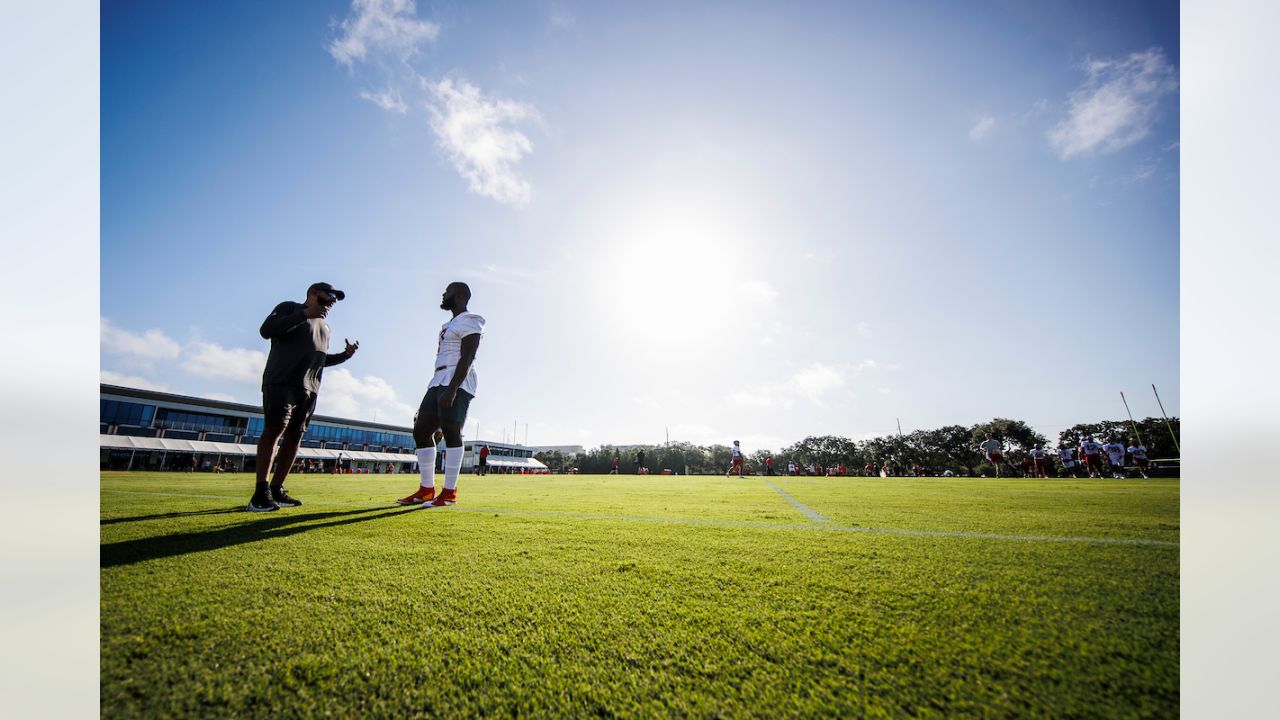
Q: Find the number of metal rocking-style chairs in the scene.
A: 0